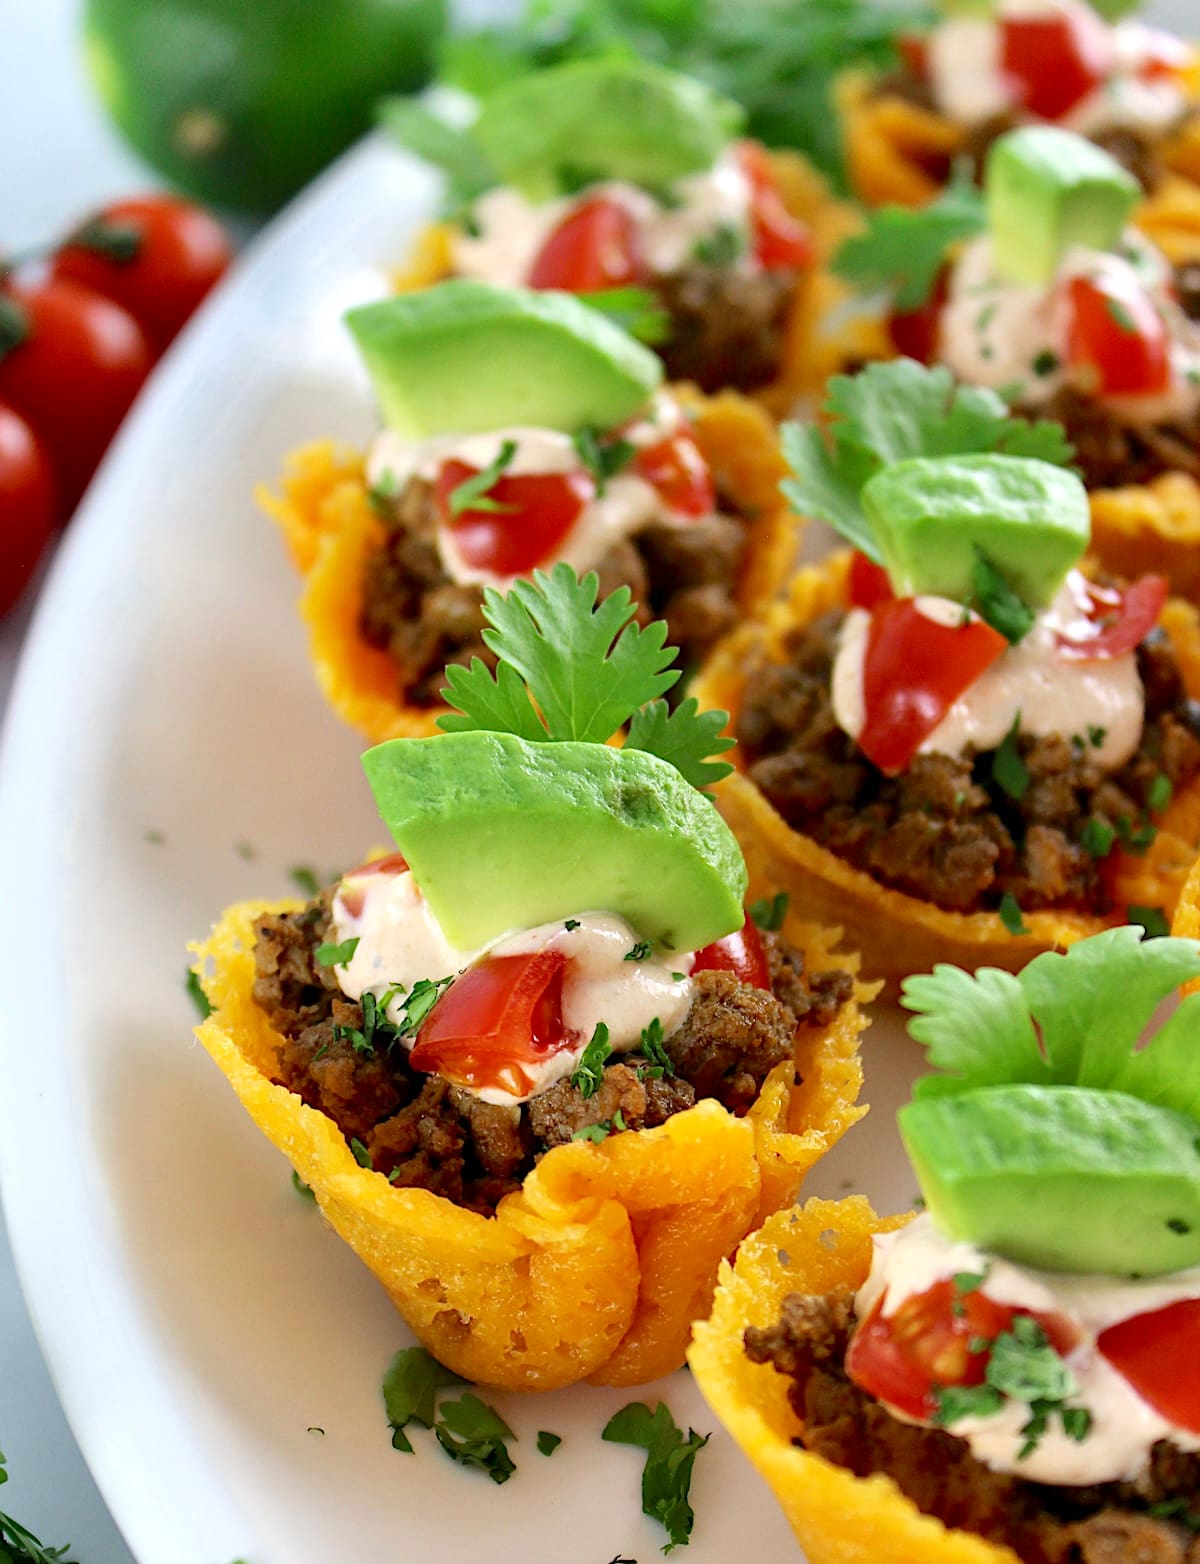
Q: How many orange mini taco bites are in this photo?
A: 7